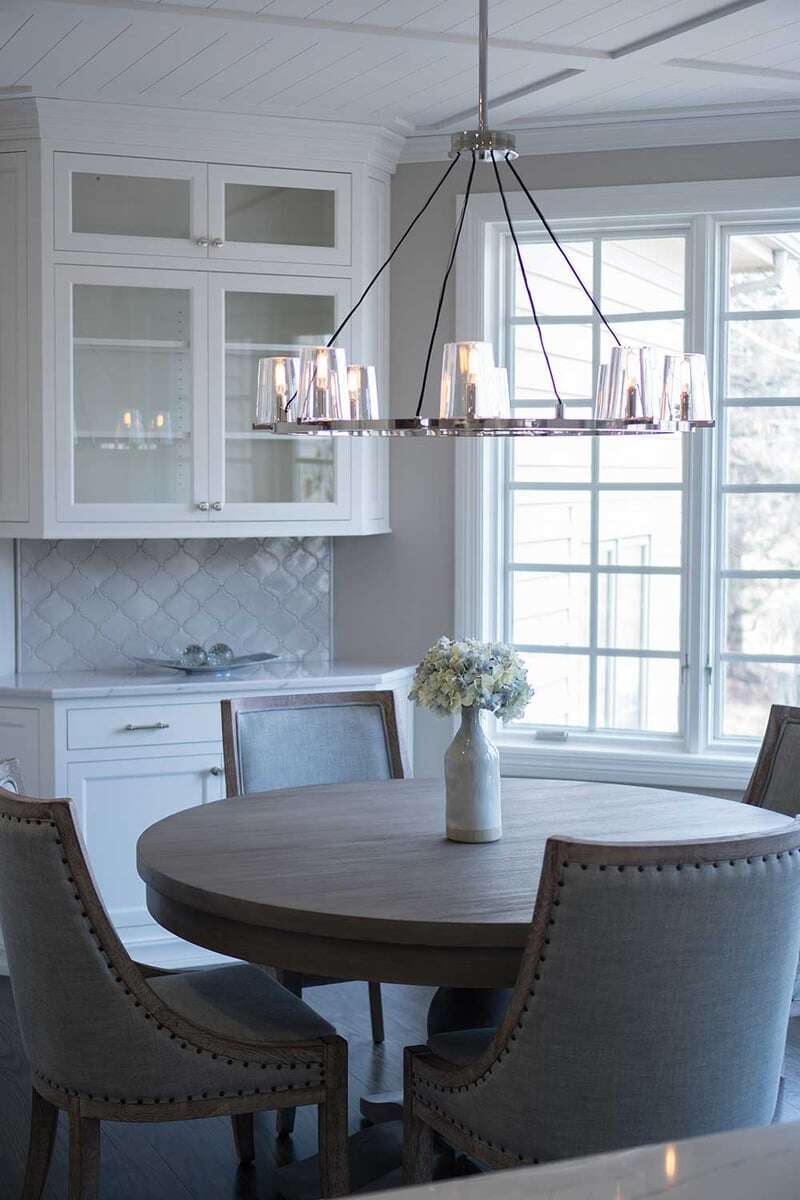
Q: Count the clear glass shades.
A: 8